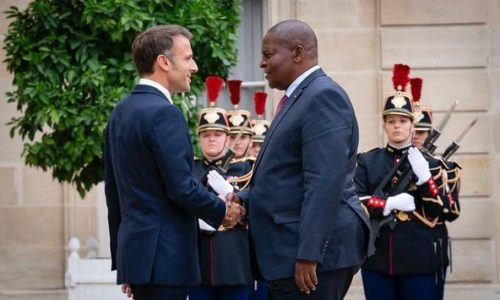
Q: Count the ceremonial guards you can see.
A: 5